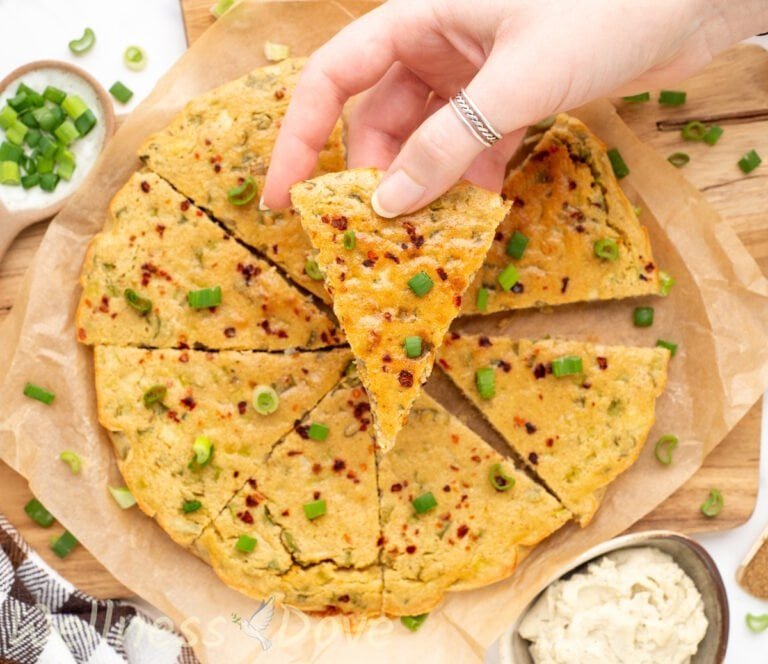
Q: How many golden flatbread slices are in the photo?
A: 8